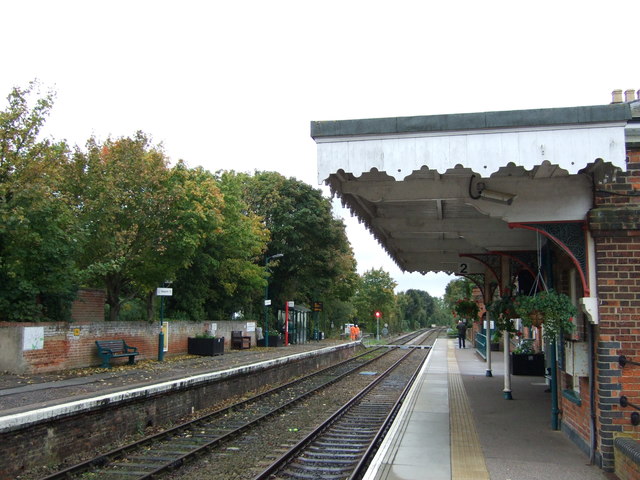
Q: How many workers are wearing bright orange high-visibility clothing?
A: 2